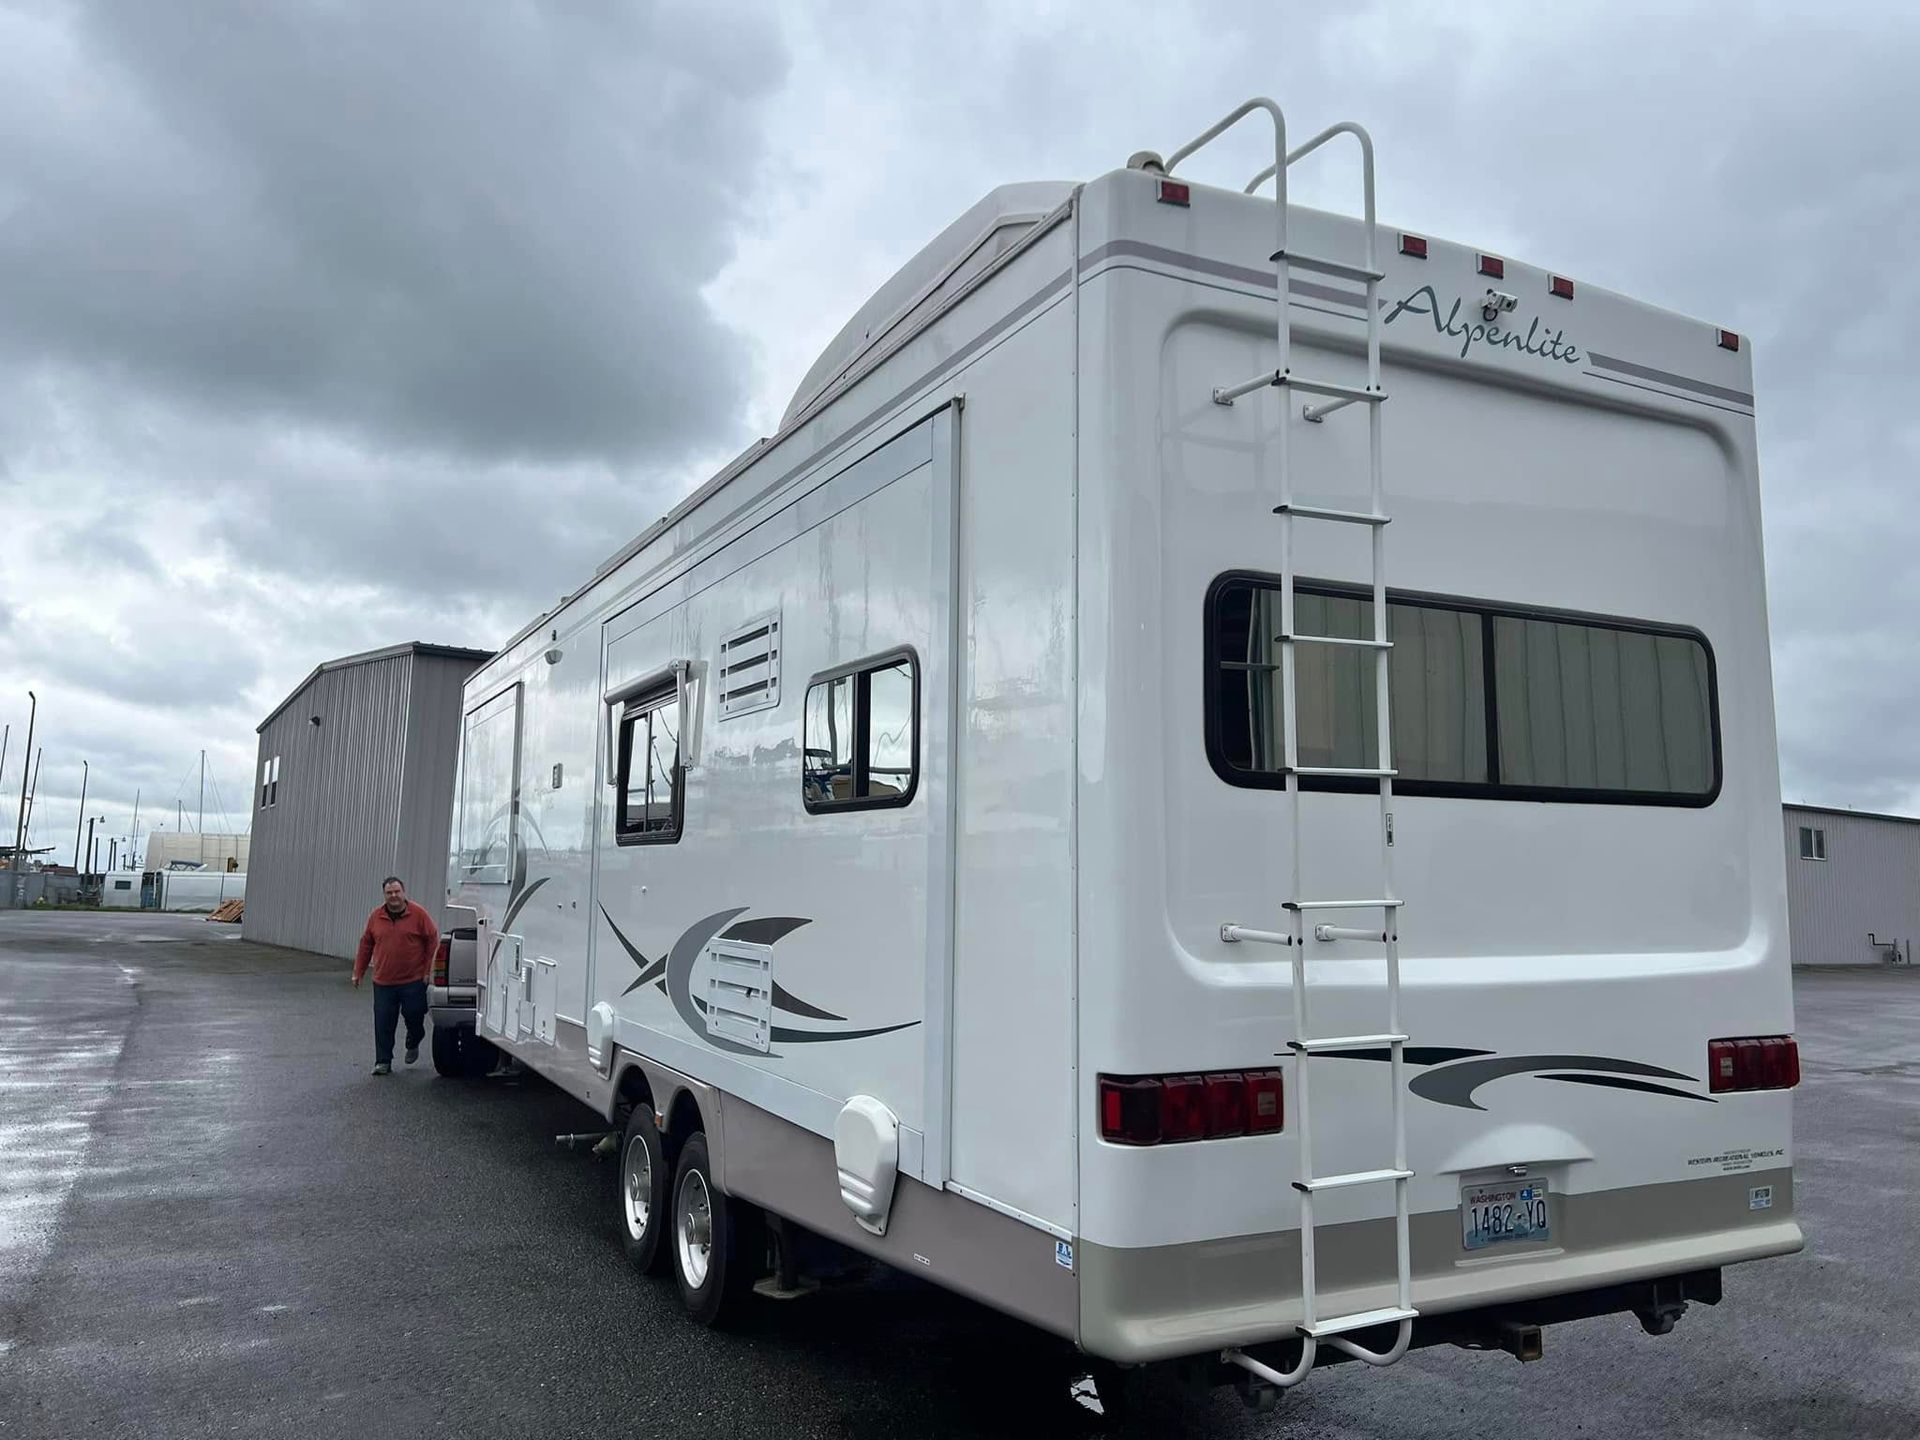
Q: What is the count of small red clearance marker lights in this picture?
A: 5